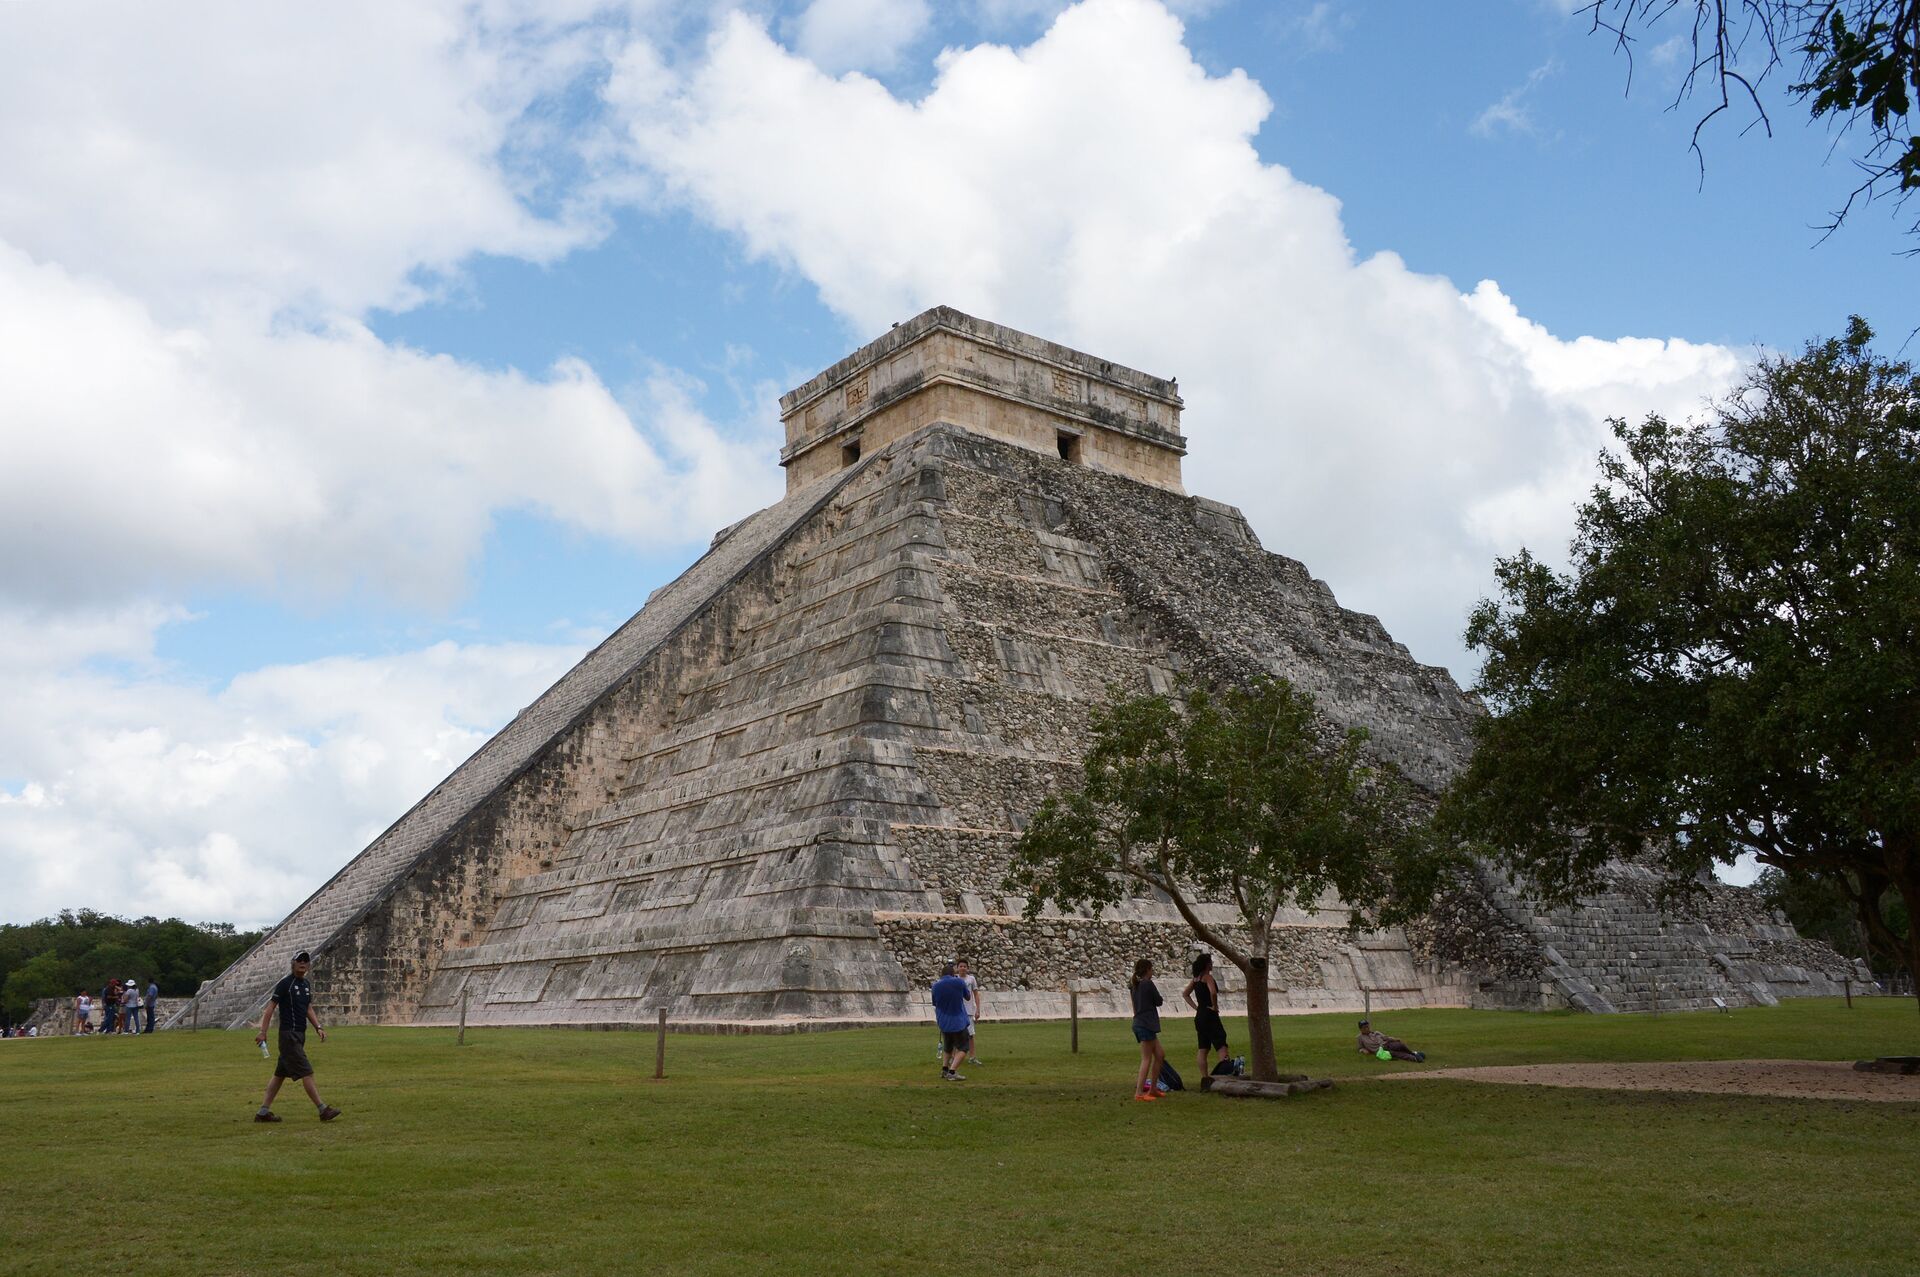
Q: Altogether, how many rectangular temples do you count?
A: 1